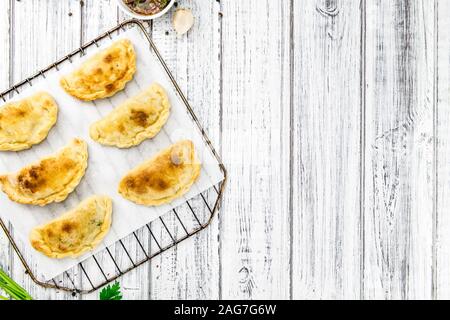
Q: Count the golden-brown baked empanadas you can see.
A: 6